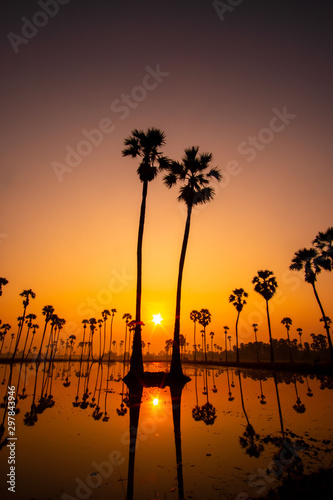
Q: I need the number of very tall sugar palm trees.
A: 2